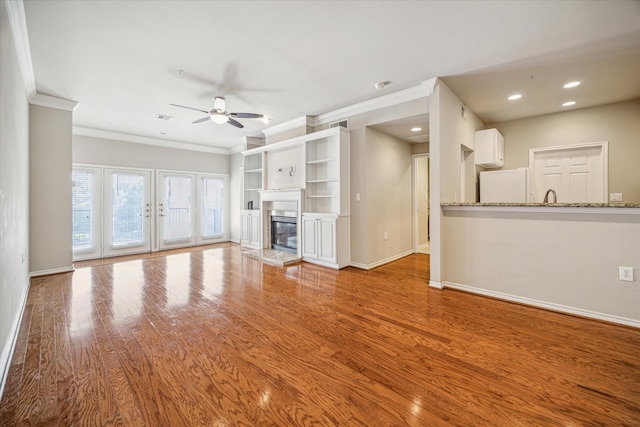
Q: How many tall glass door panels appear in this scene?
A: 4